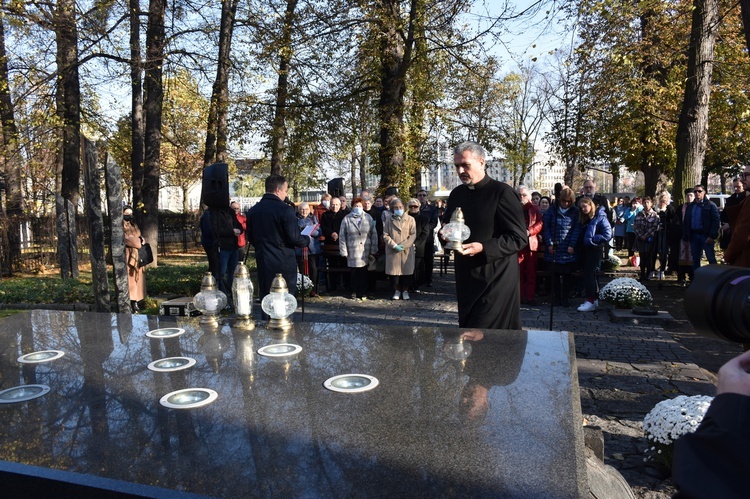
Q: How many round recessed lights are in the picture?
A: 7